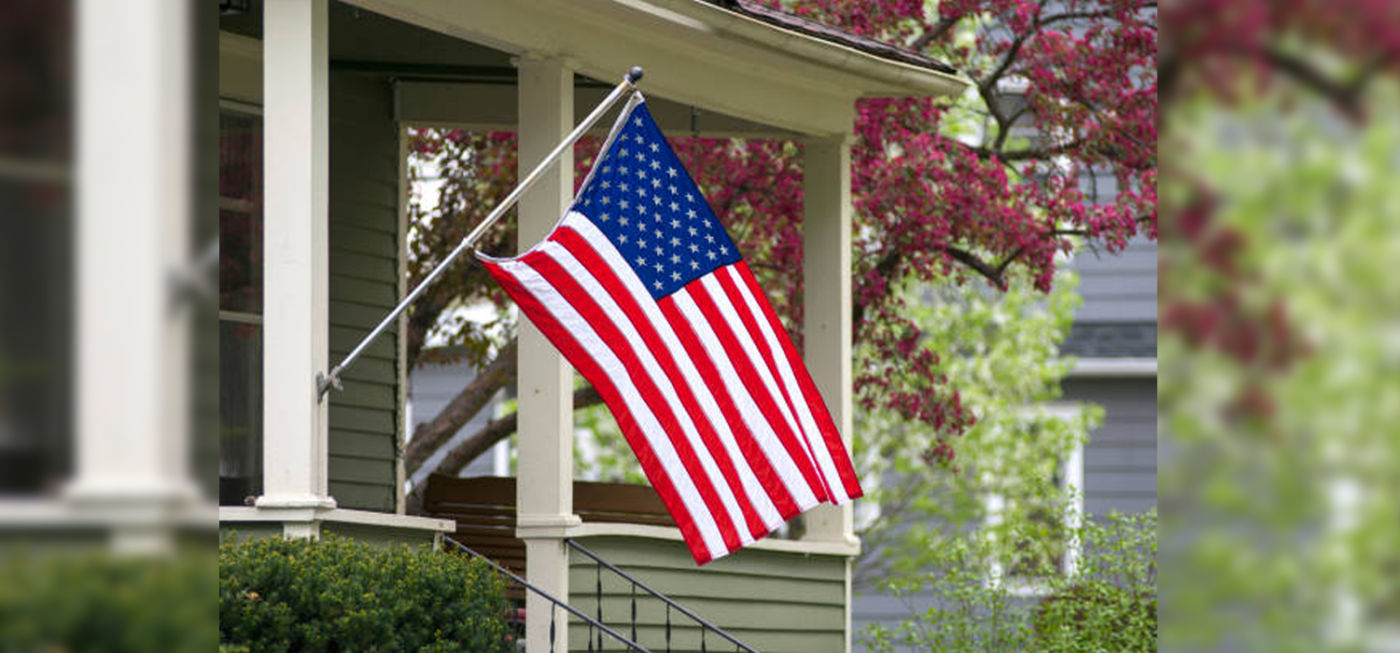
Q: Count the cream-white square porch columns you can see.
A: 3